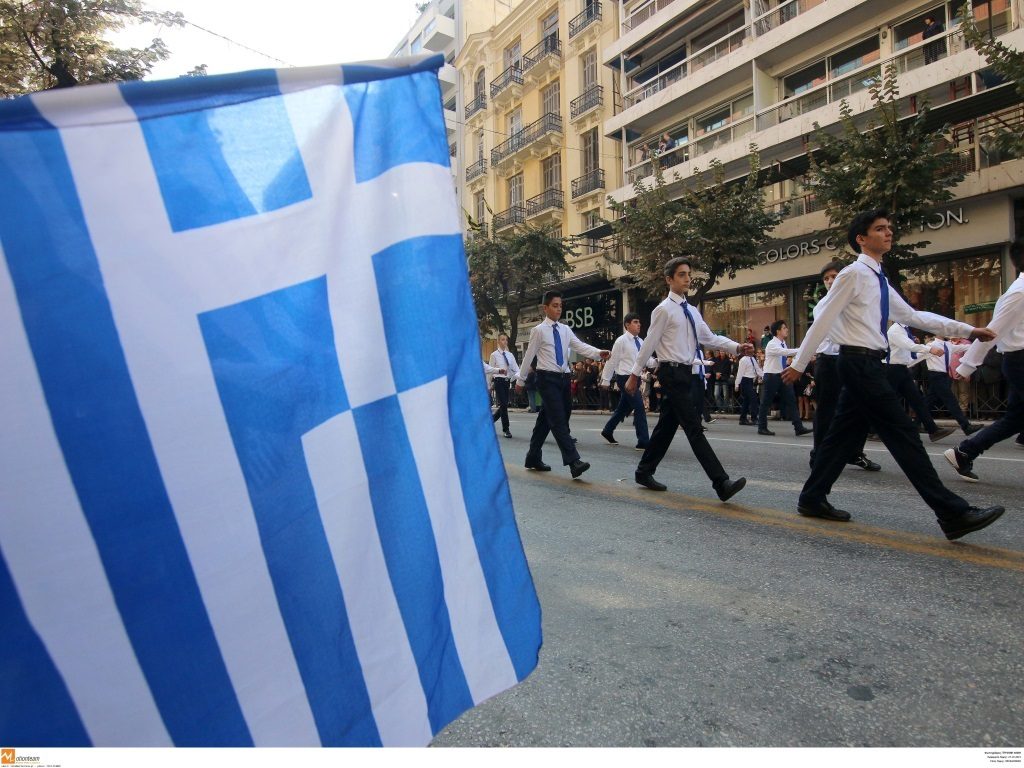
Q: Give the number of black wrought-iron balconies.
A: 11